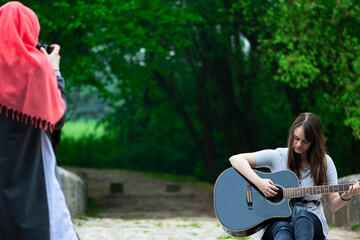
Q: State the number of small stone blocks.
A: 2